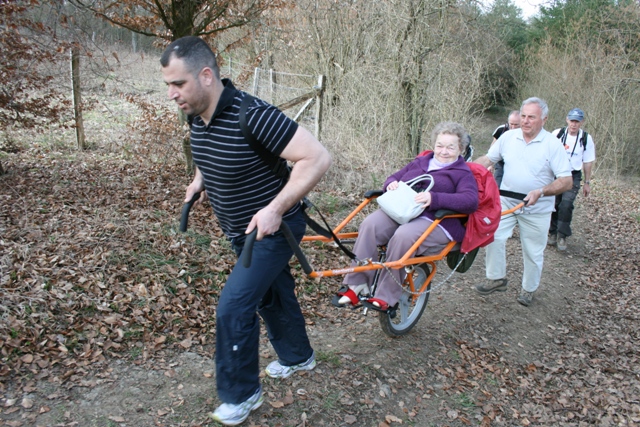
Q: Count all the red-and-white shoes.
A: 2